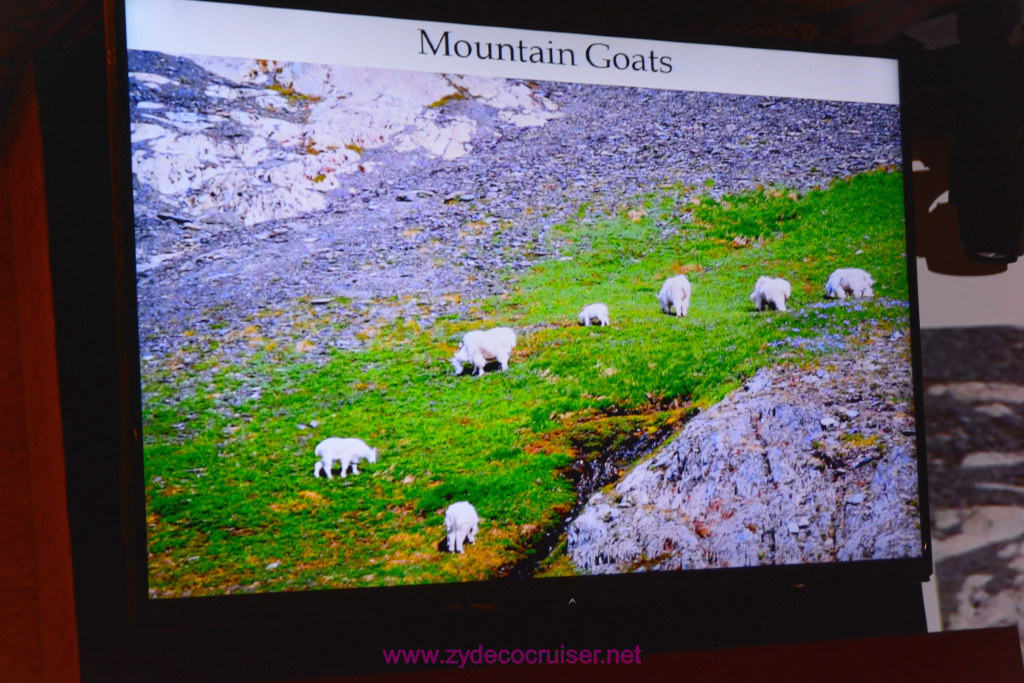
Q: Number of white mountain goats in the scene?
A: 7